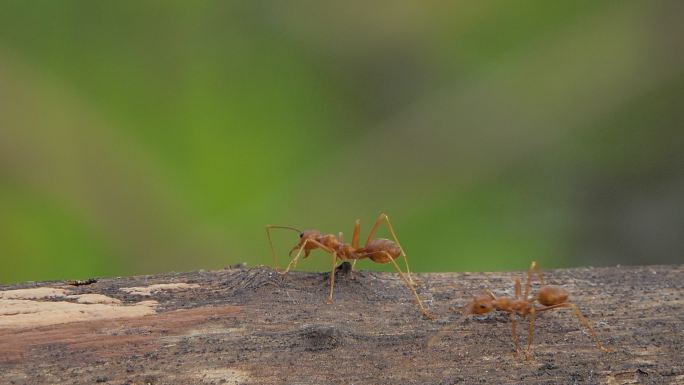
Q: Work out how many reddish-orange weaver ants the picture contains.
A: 2